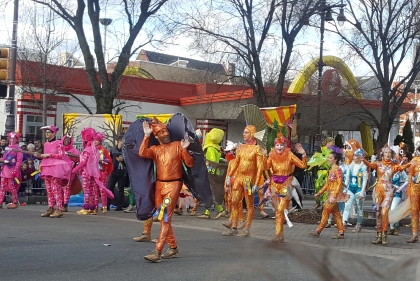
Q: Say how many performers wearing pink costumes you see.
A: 5